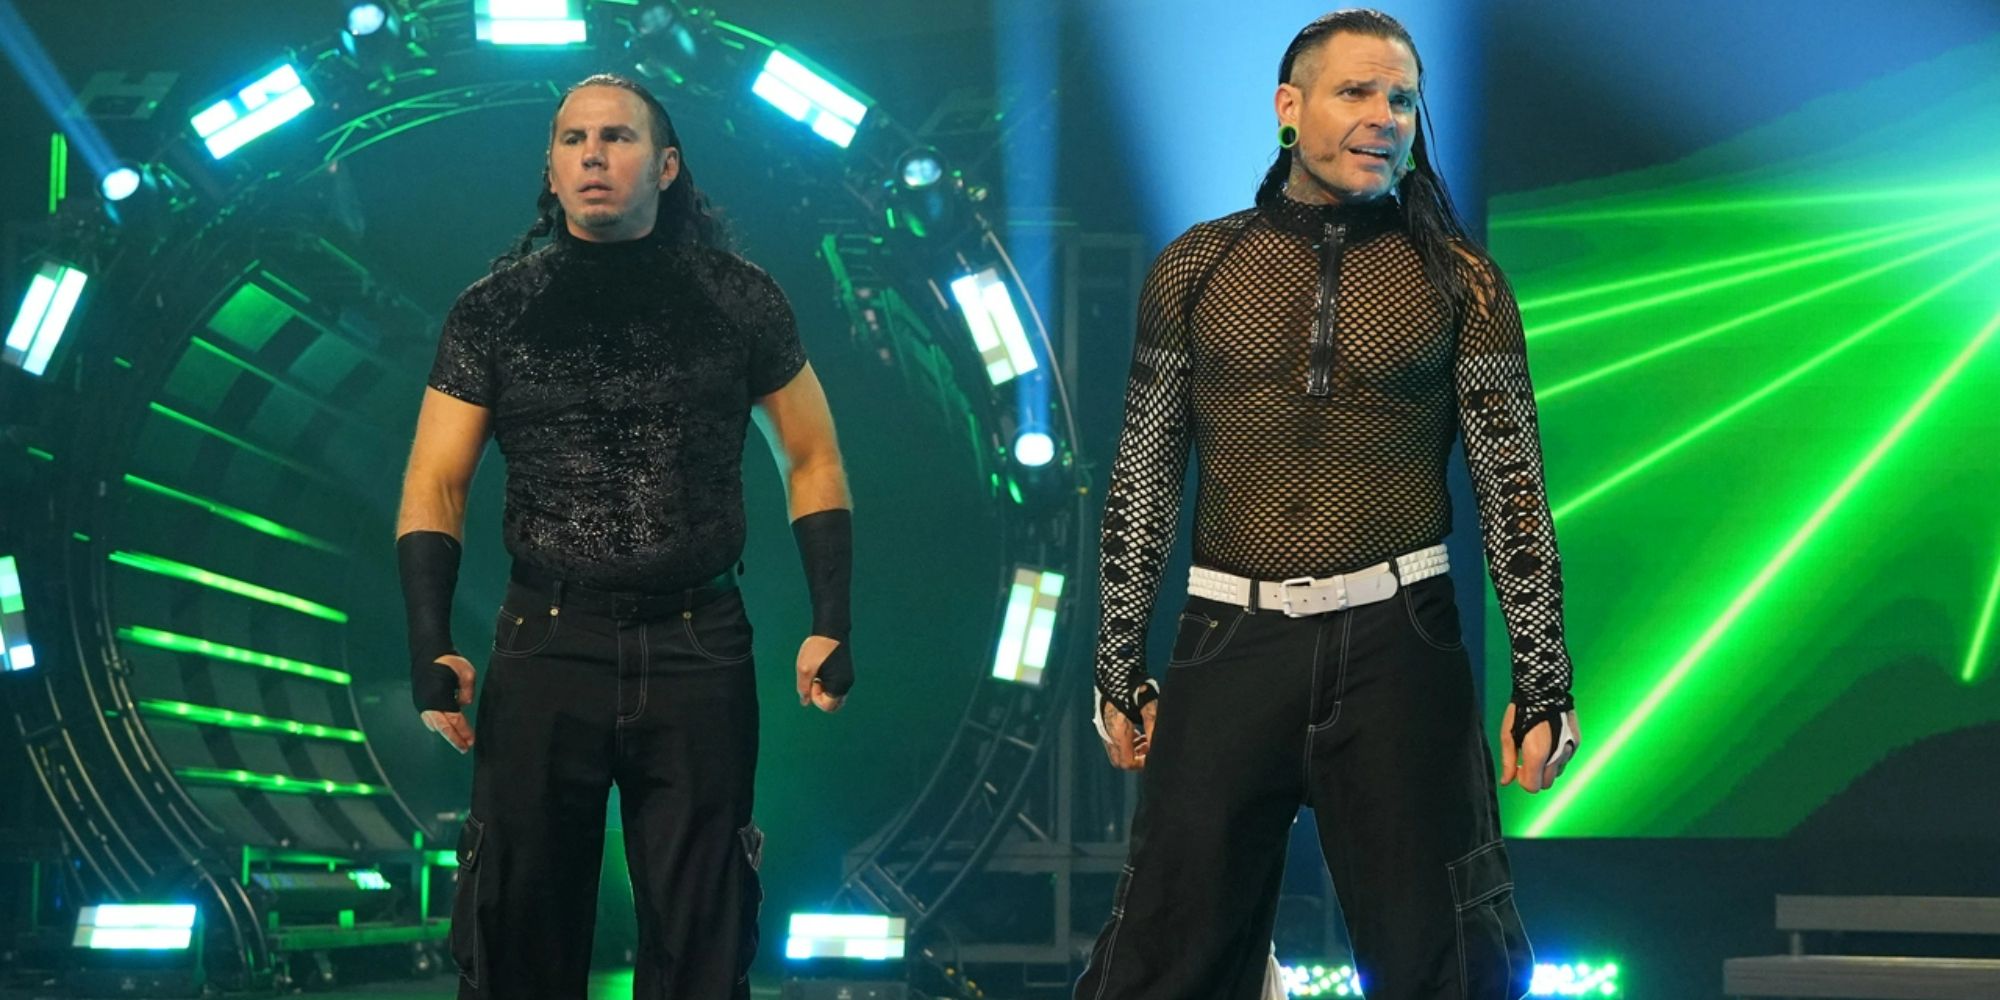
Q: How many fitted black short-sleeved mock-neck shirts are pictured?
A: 1